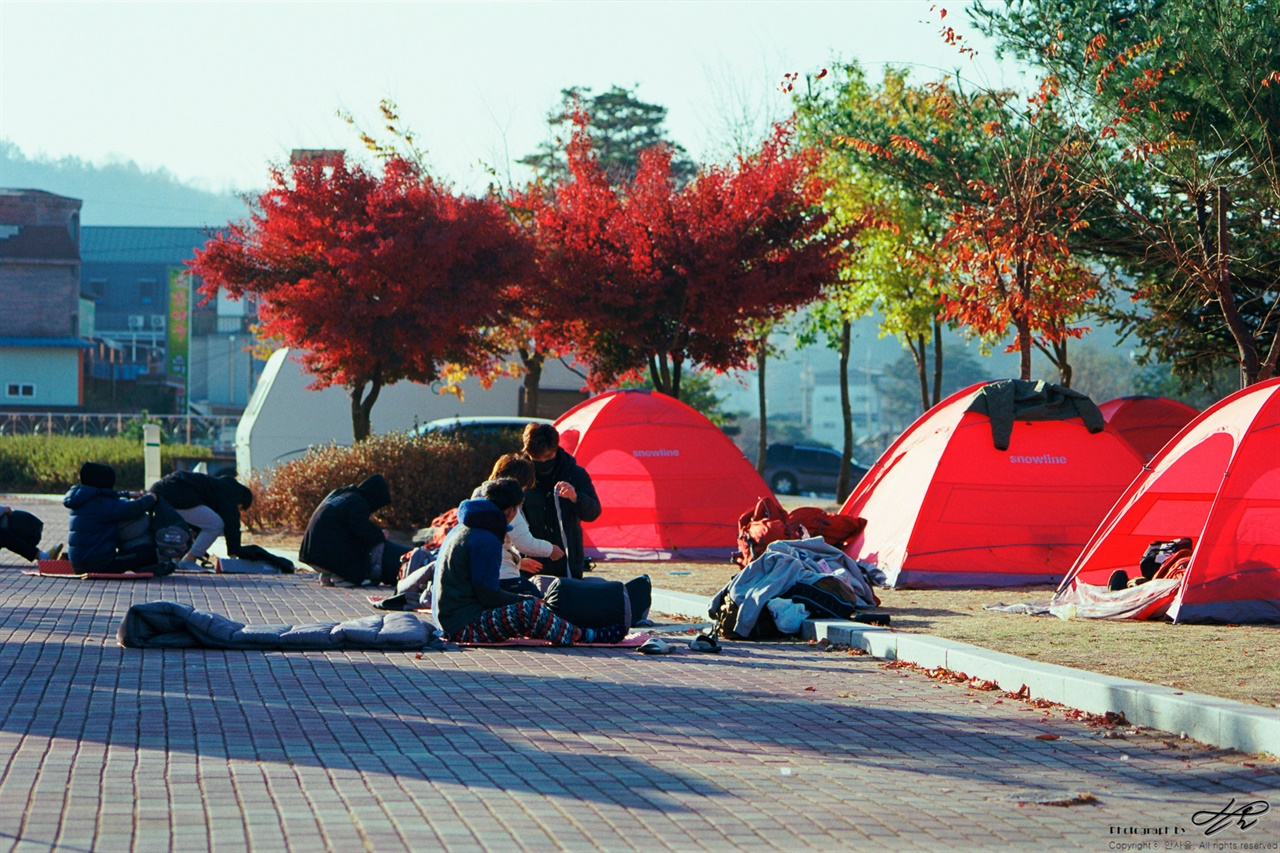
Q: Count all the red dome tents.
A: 4